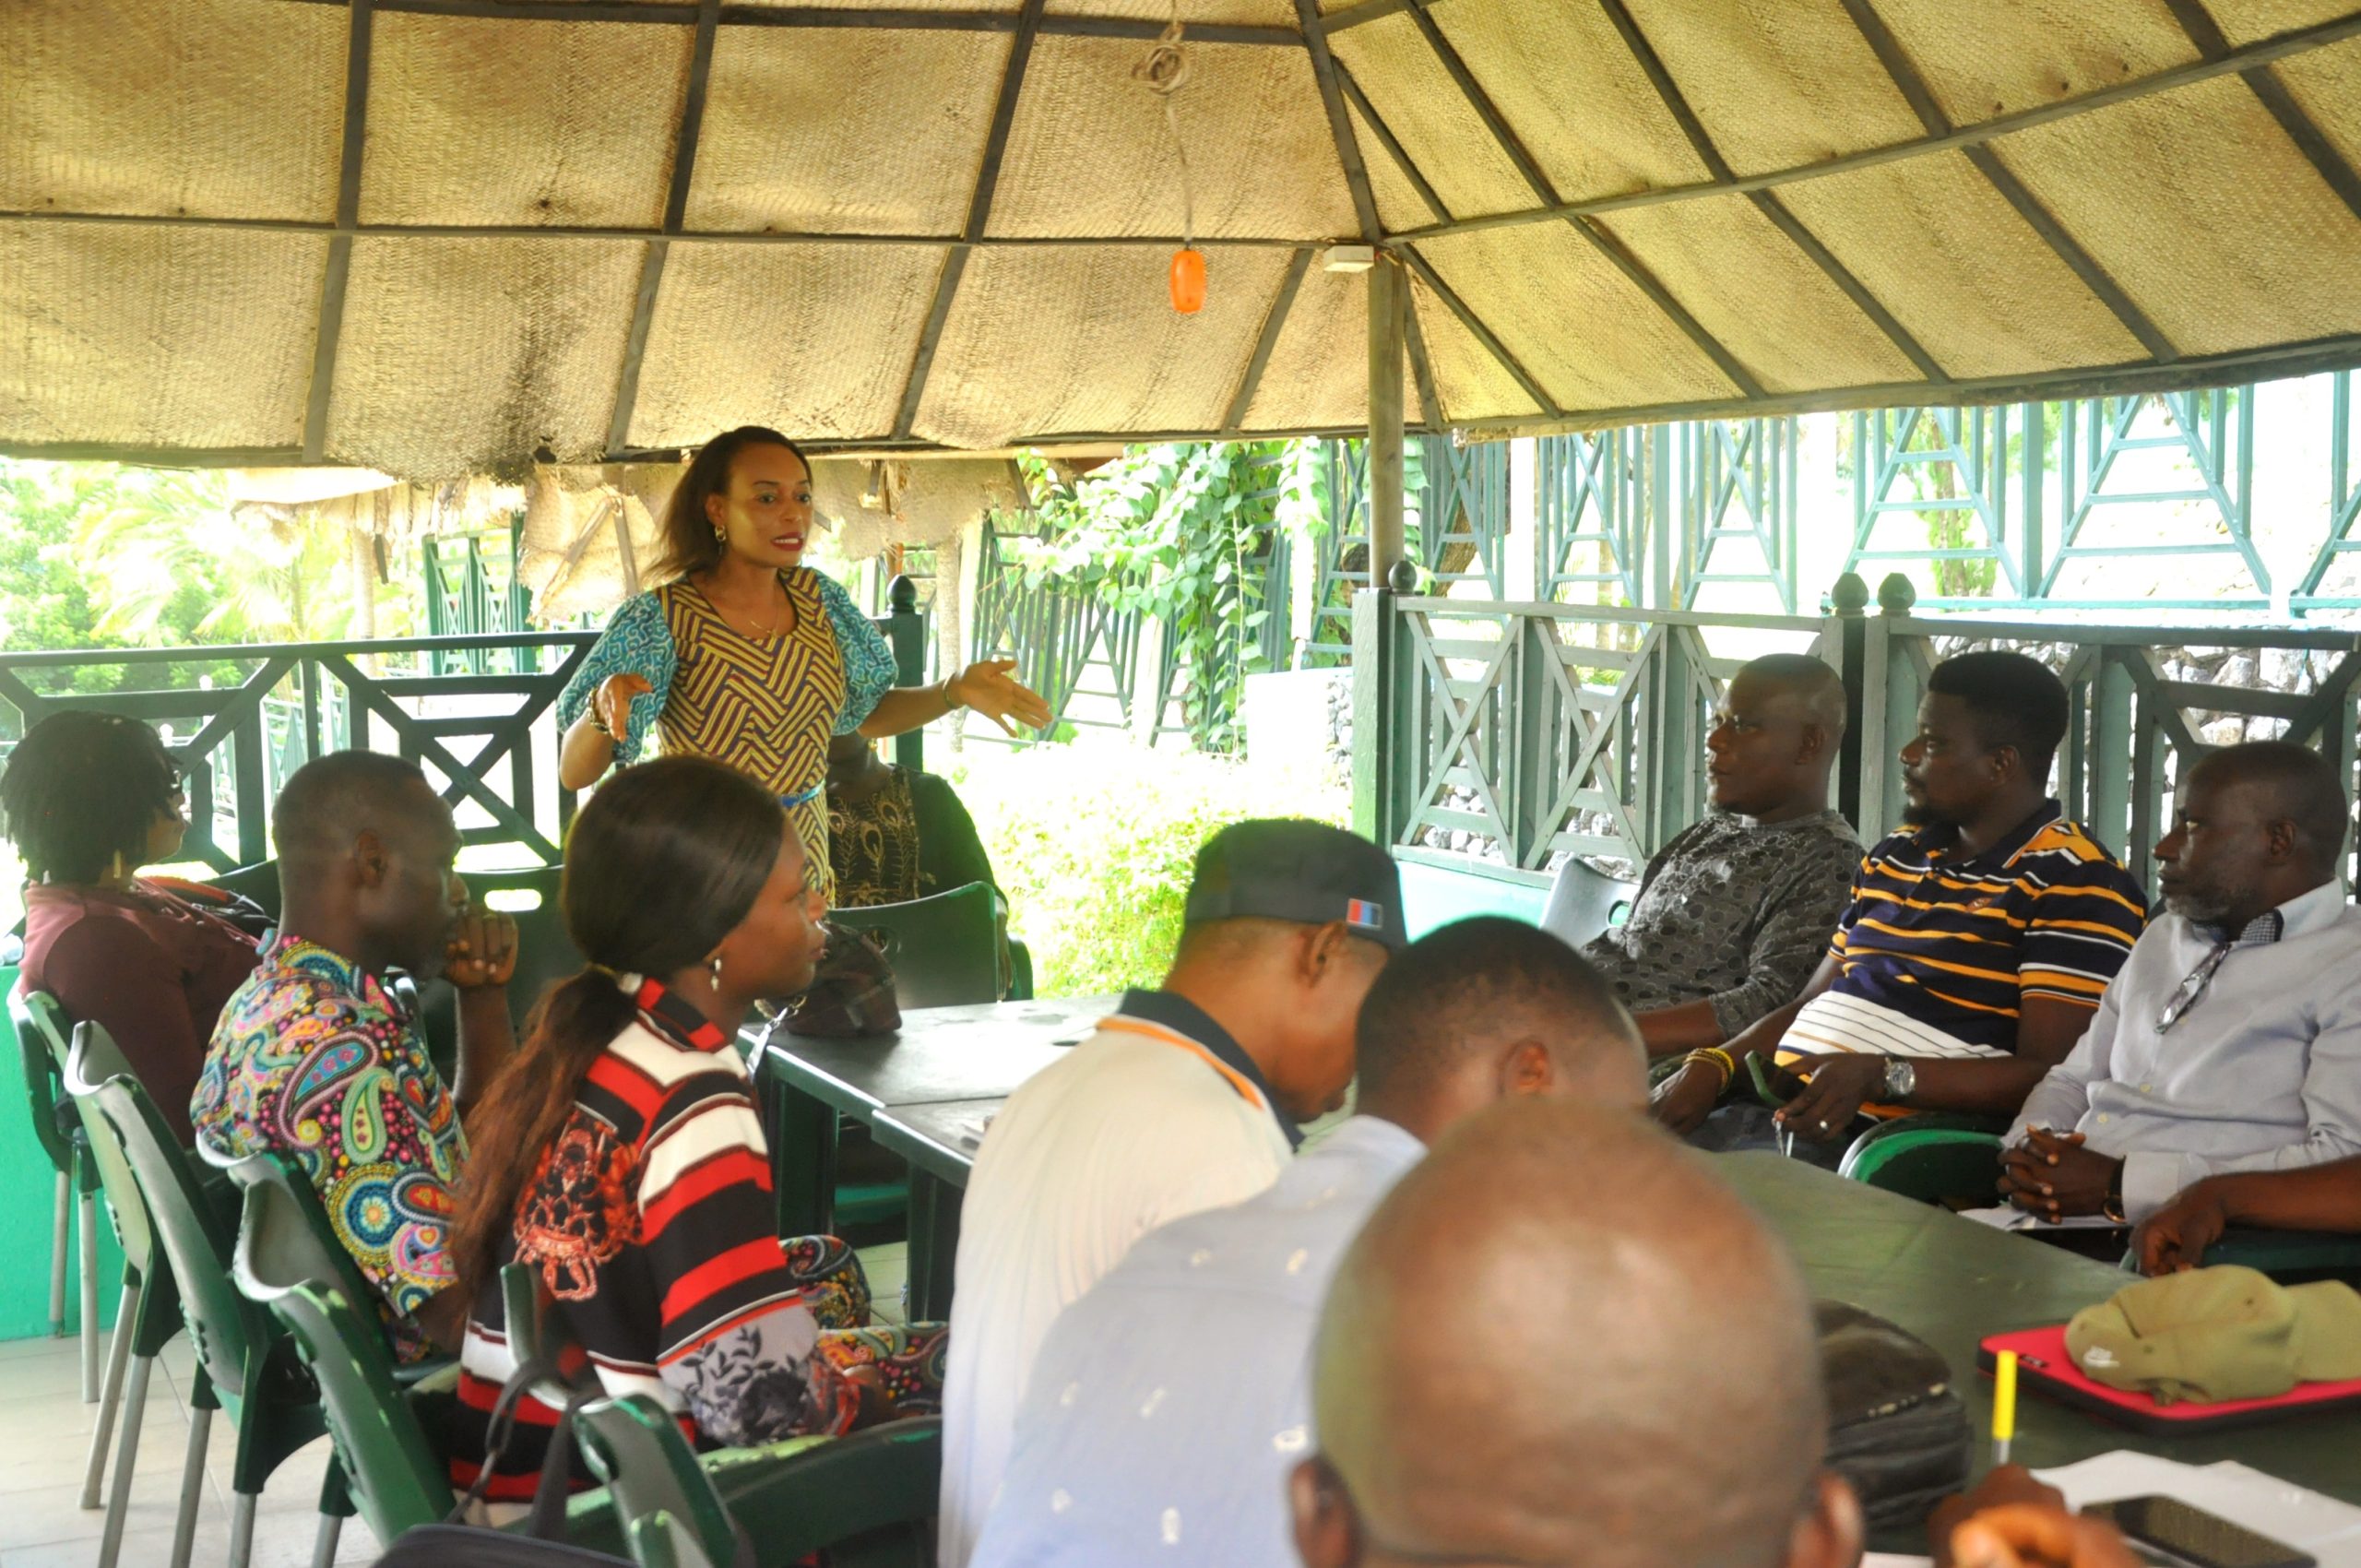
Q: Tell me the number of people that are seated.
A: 11